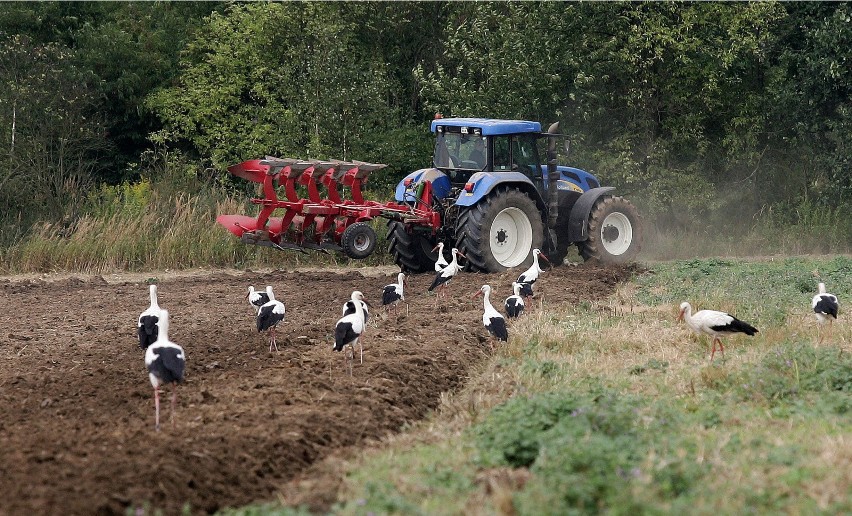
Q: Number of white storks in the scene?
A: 14